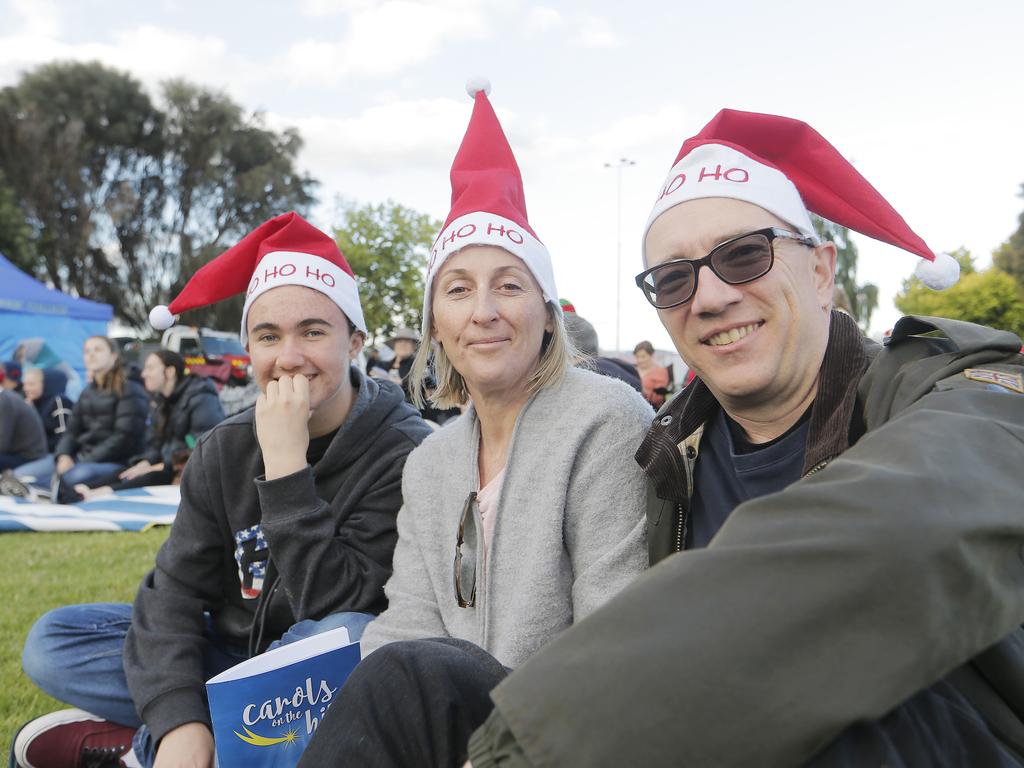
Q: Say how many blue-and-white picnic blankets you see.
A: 1